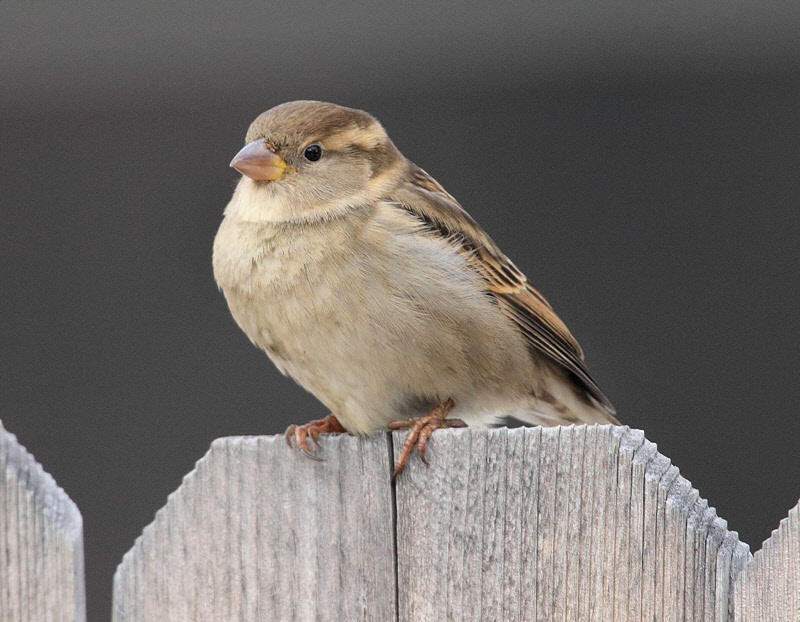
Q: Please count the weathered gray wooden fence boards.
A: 3